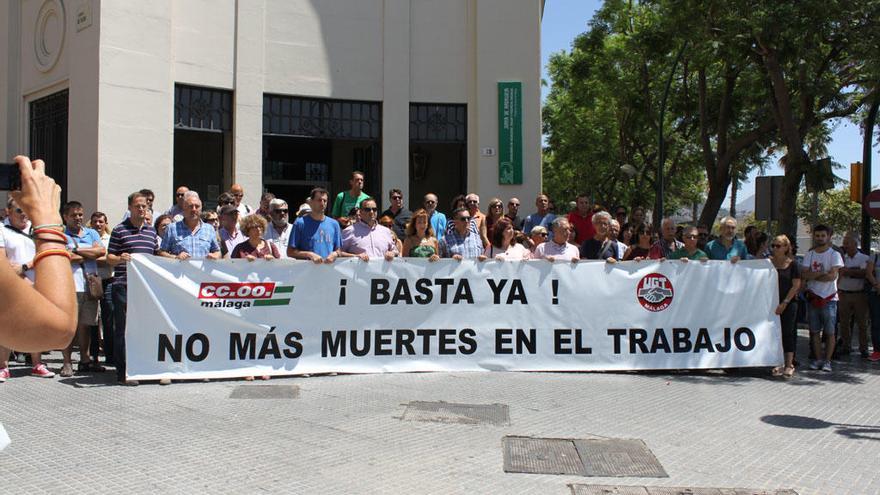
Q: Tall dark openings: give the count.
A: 4